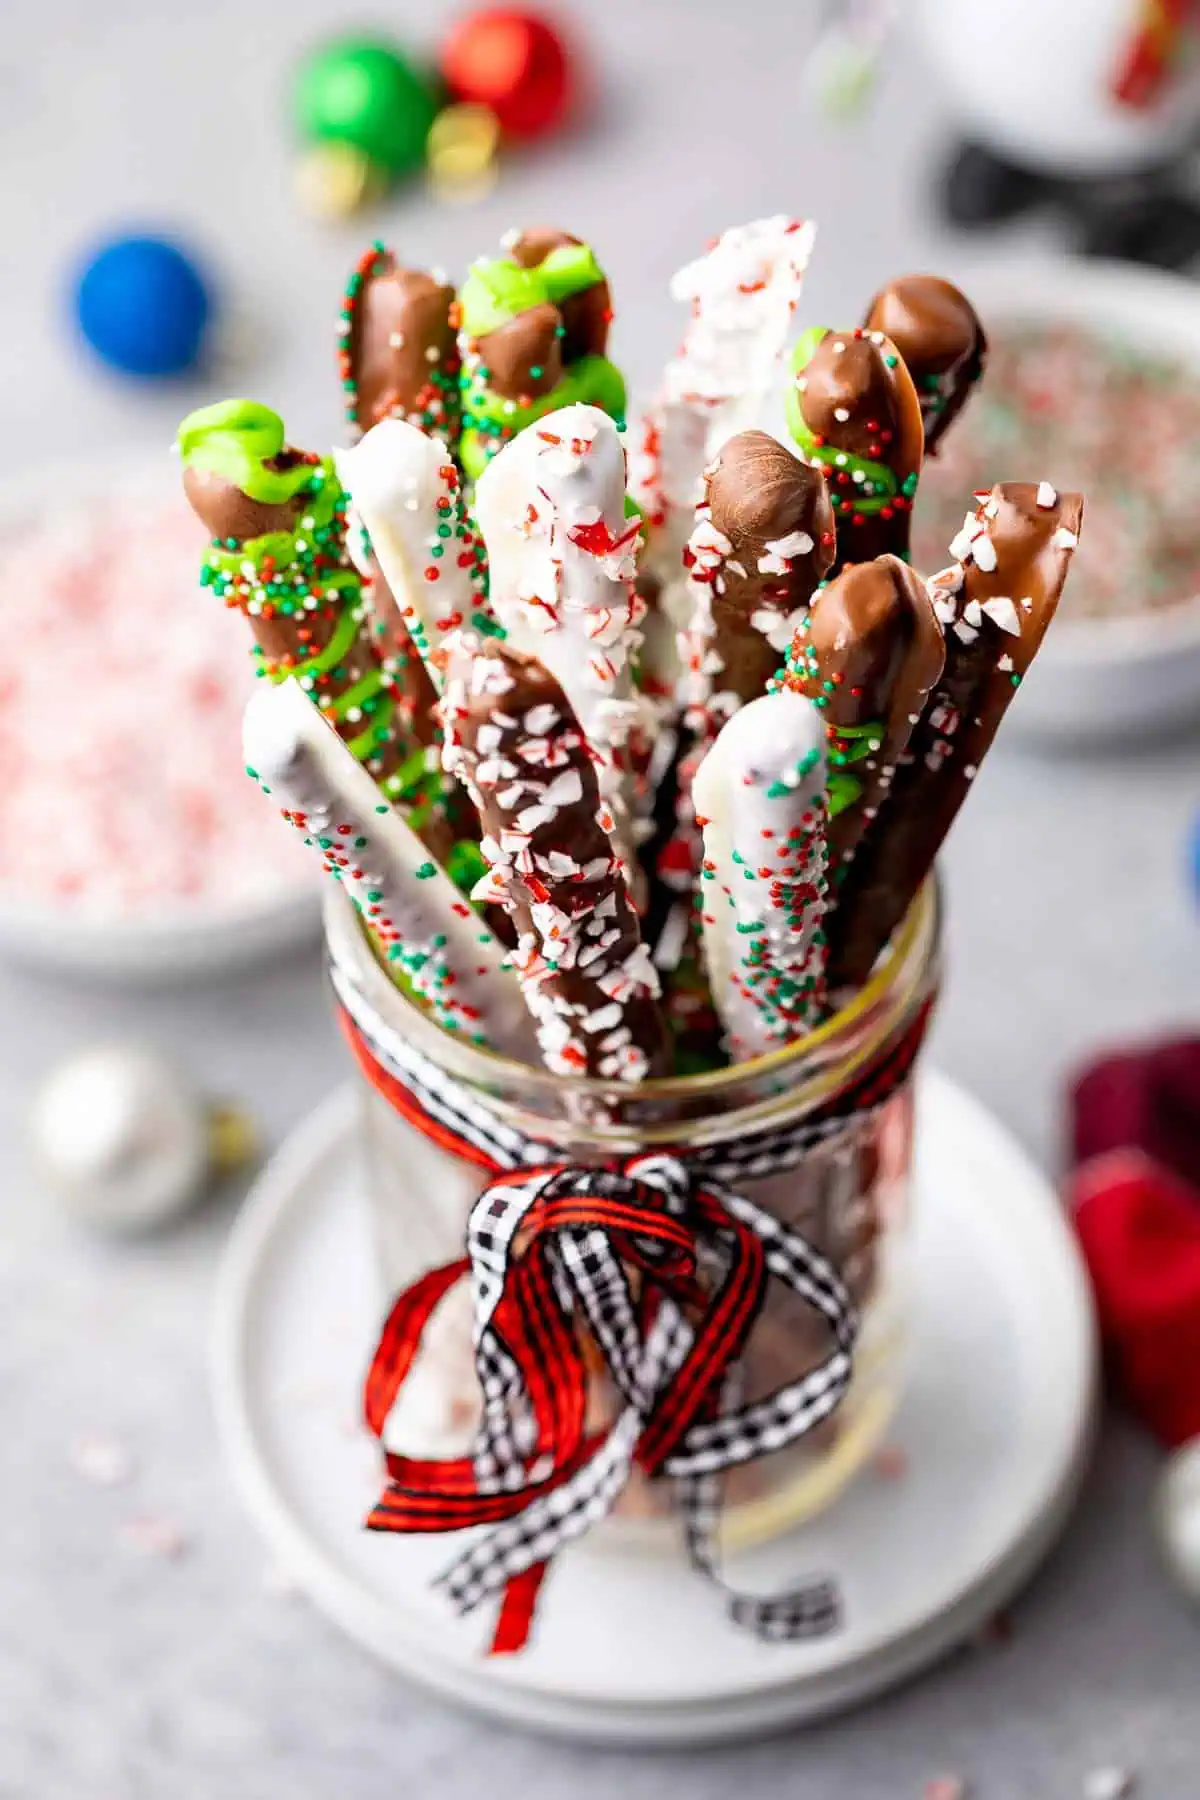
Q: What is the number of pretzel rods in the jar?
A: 14